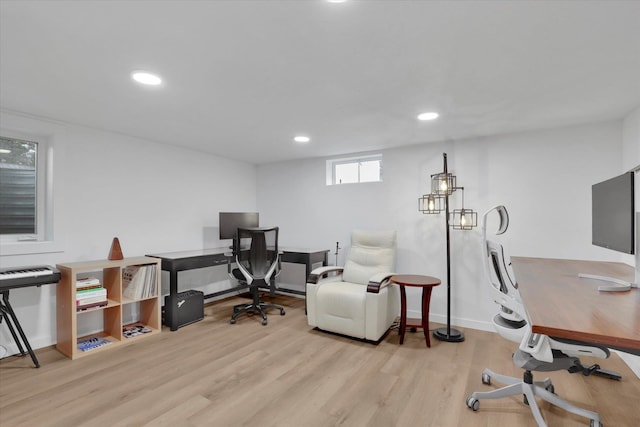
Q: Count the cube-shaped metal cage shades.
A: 3